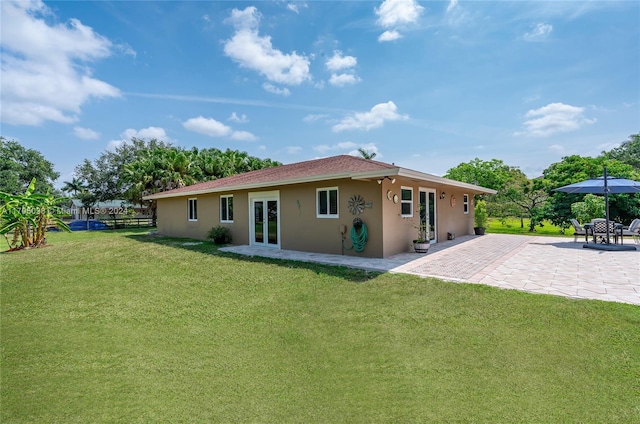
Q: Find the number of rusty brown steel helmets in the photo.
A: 0